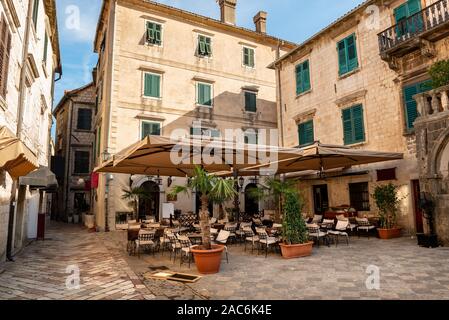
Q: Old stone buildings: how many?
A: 4